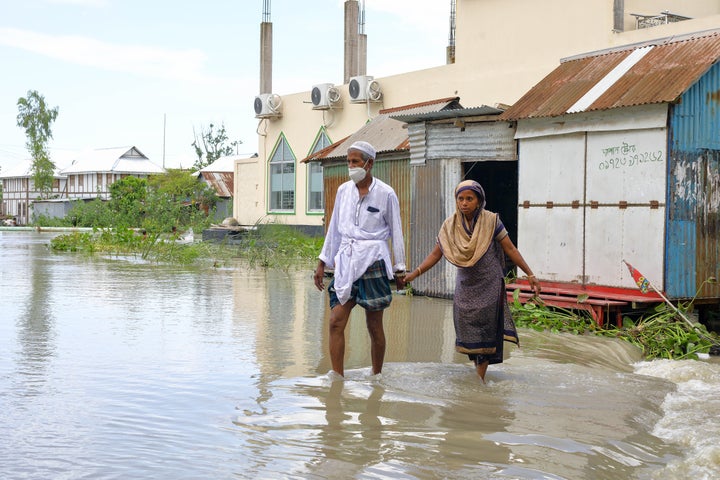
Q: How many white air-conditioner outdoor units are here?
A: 3